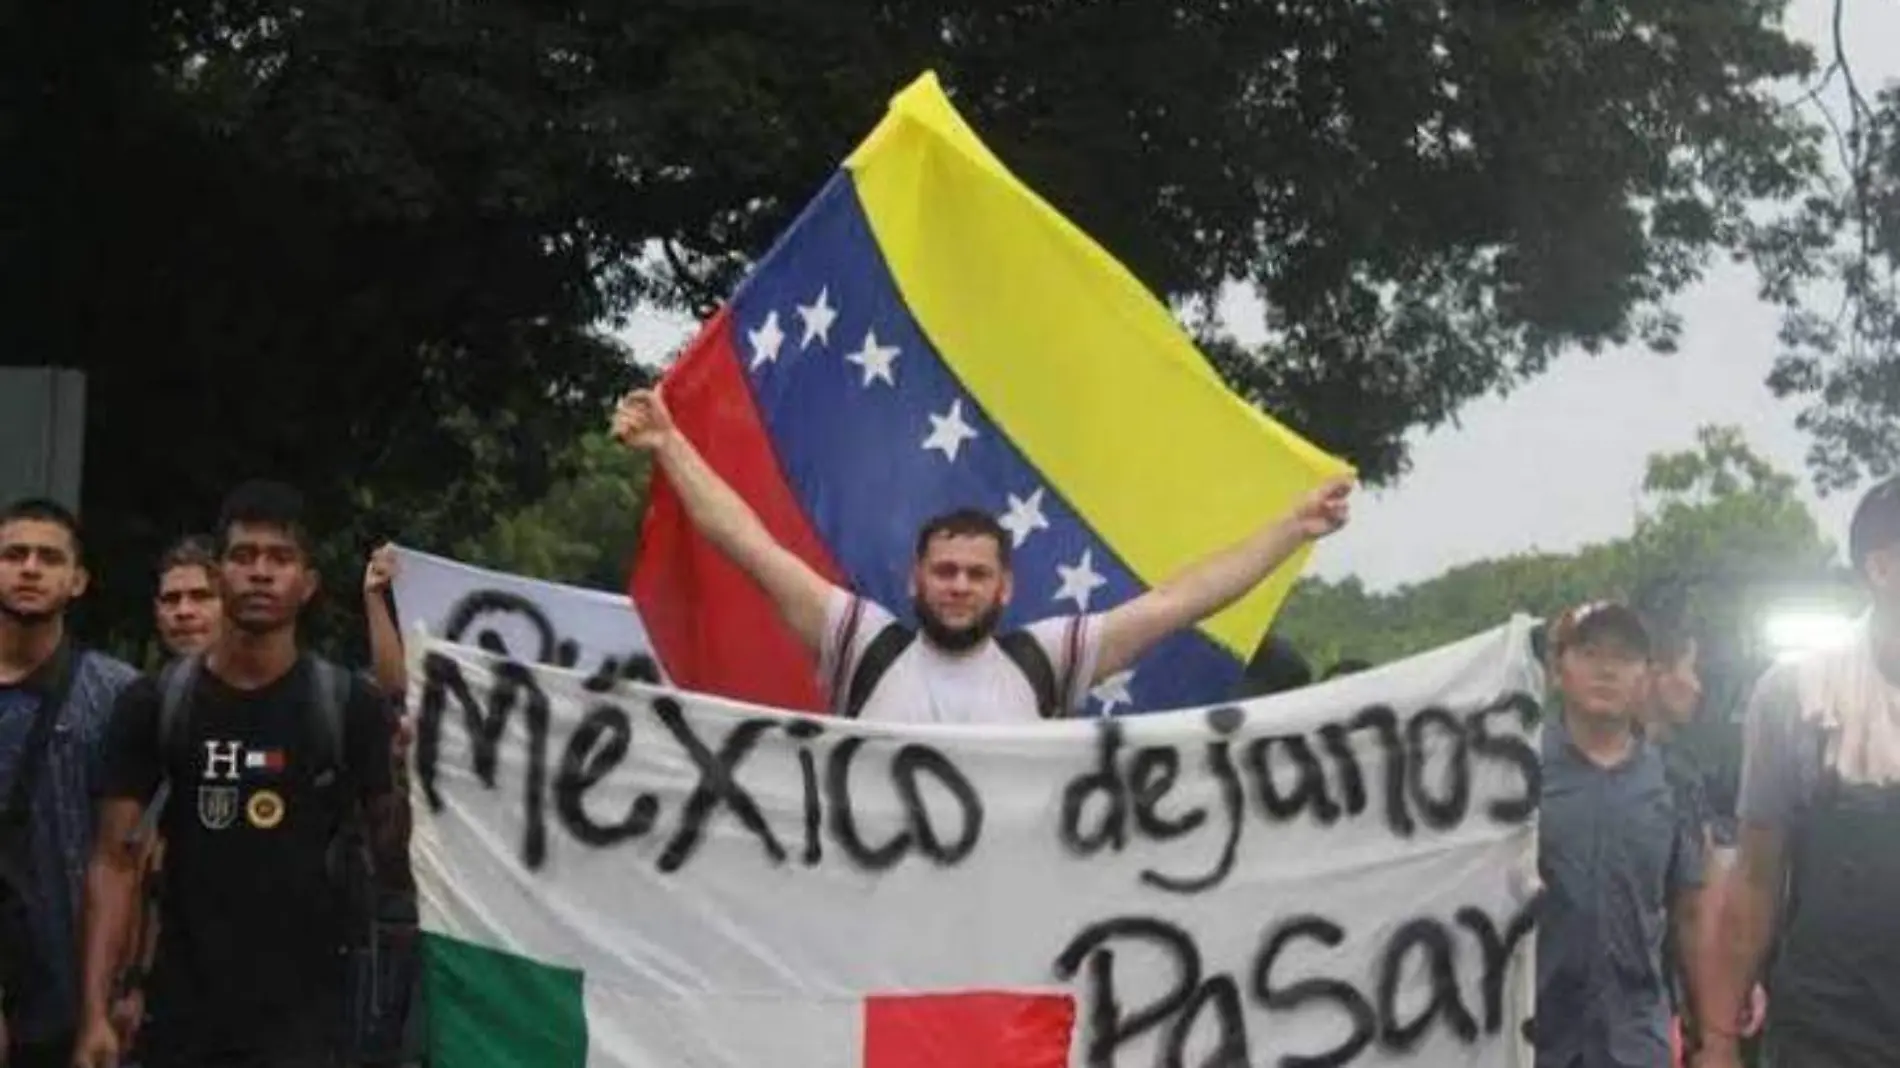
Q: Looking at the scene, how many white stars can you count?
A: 7